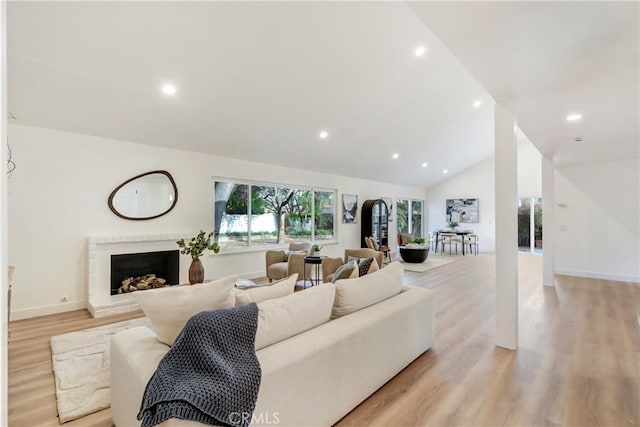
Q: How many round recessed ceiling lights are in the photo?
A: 8